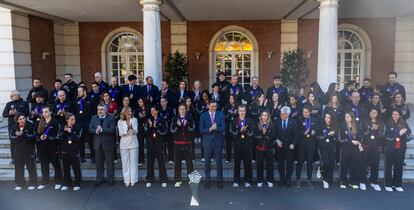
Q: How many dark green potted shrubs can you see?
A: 2